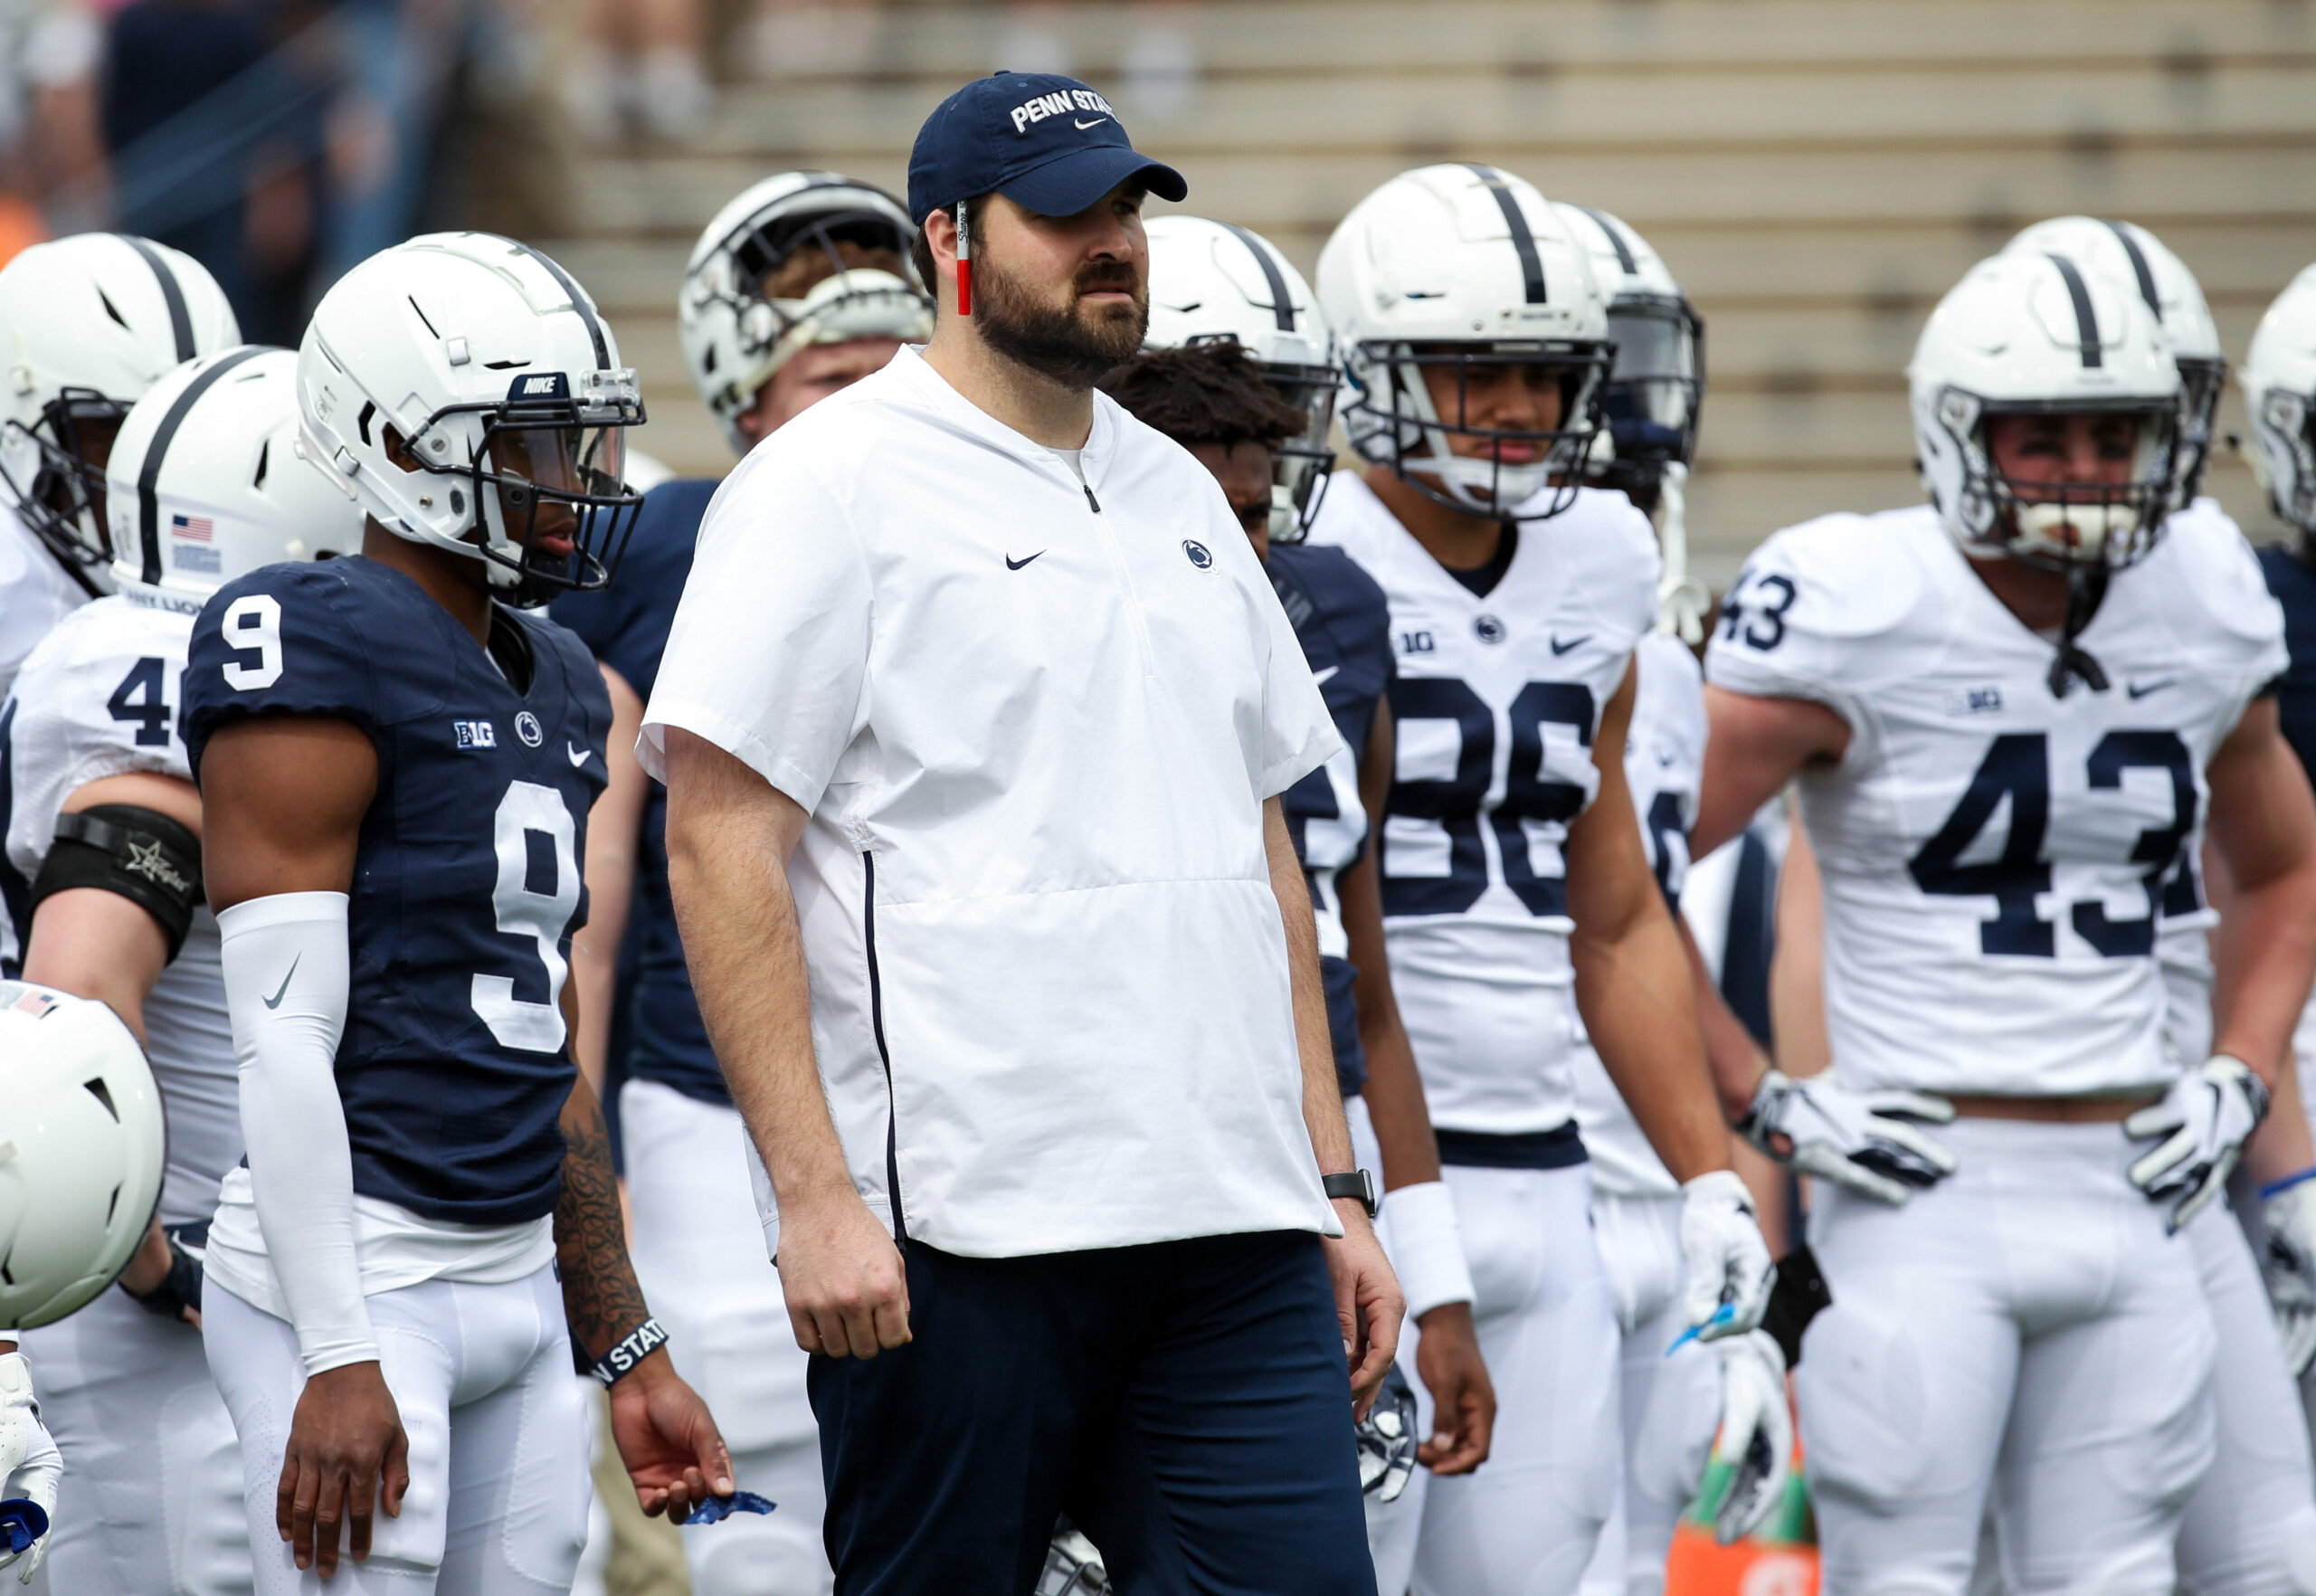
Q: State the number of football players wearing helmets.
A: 10